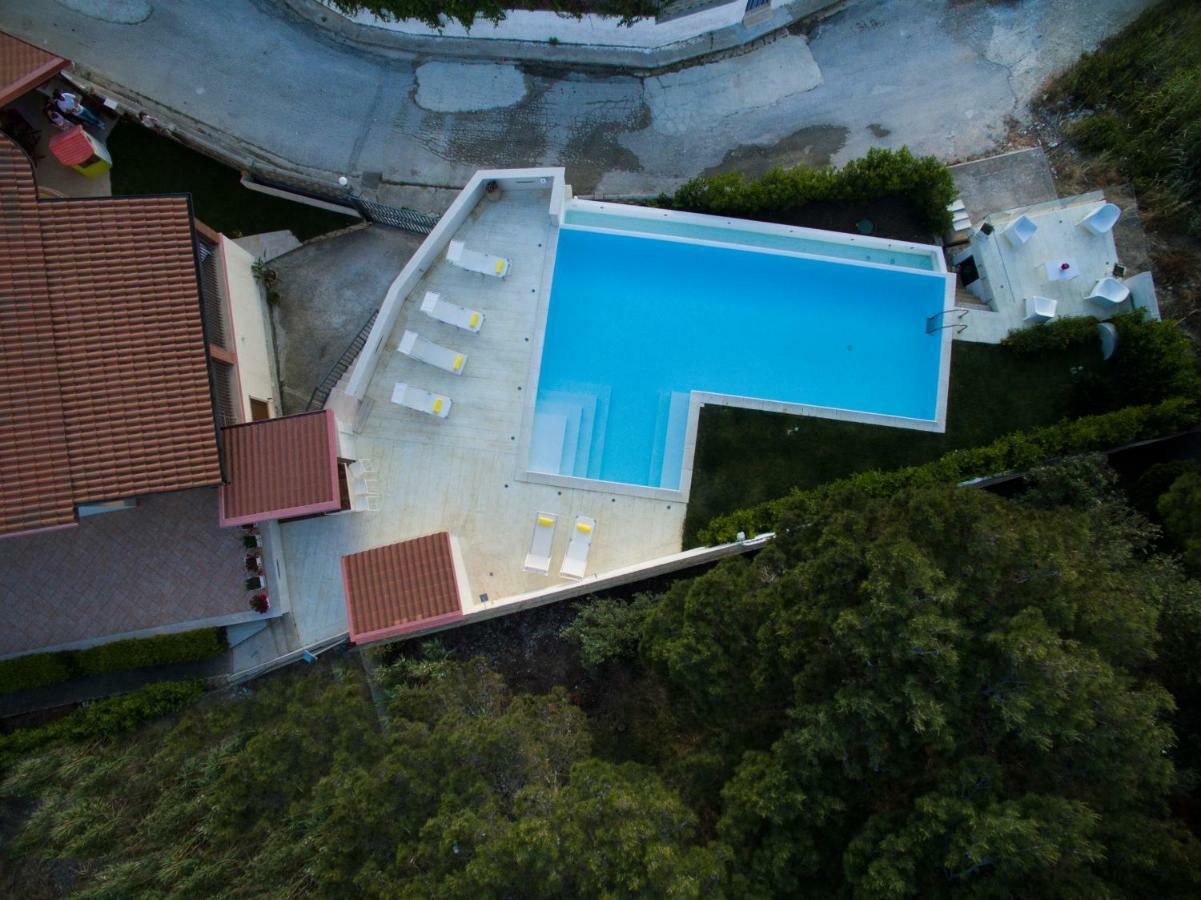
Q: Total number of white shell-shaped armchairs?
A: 4